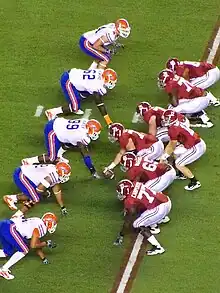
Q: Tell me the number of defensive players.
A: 5